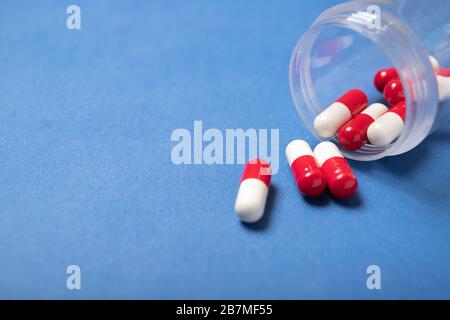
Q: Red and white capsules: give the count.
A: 8